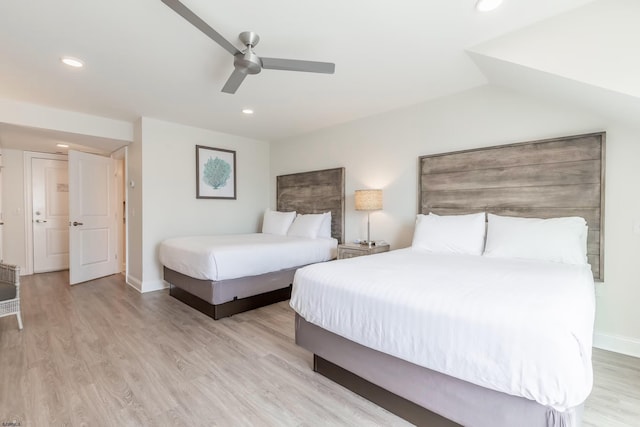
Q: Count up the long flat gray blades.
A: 3